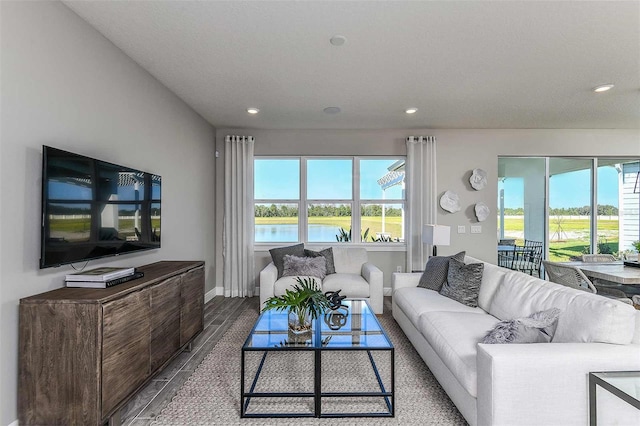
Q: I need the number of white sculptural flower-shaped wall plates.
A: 3